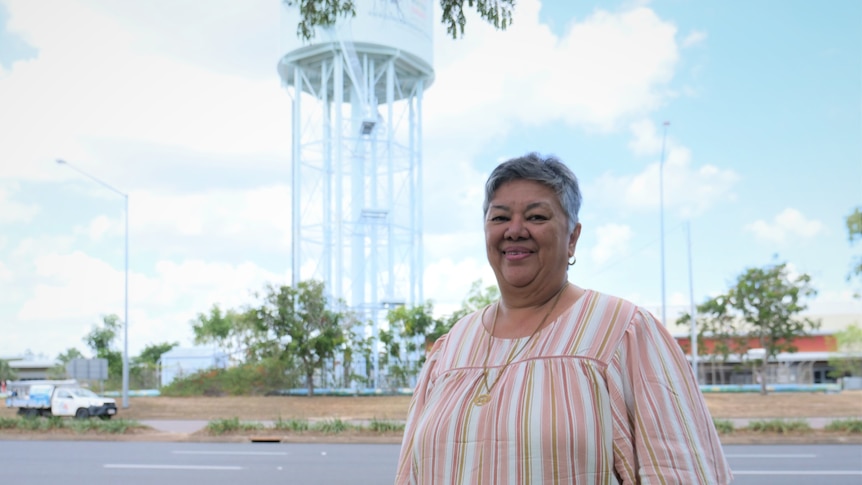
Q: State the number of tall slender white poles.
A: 3